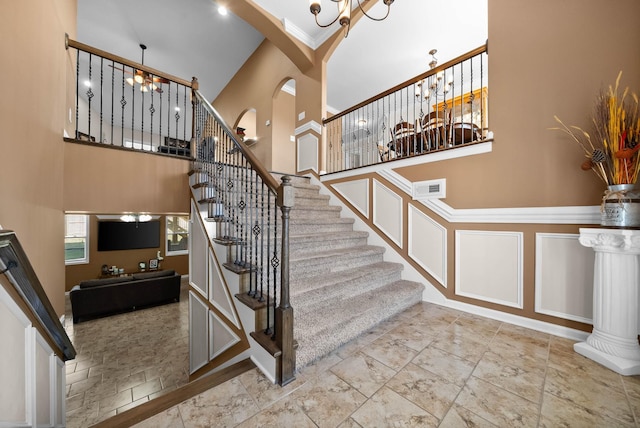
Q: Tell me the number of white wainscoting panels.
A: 13